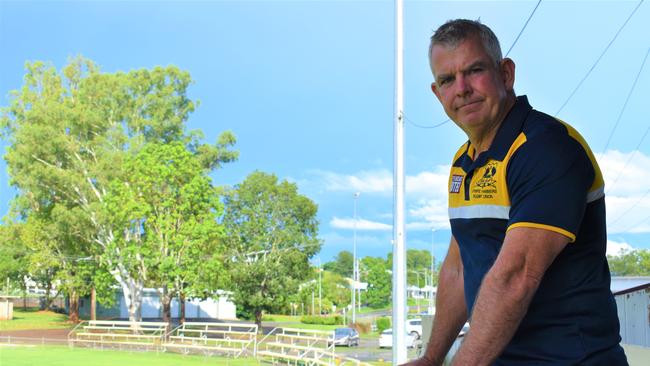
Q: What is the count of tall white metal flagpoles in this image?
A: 1